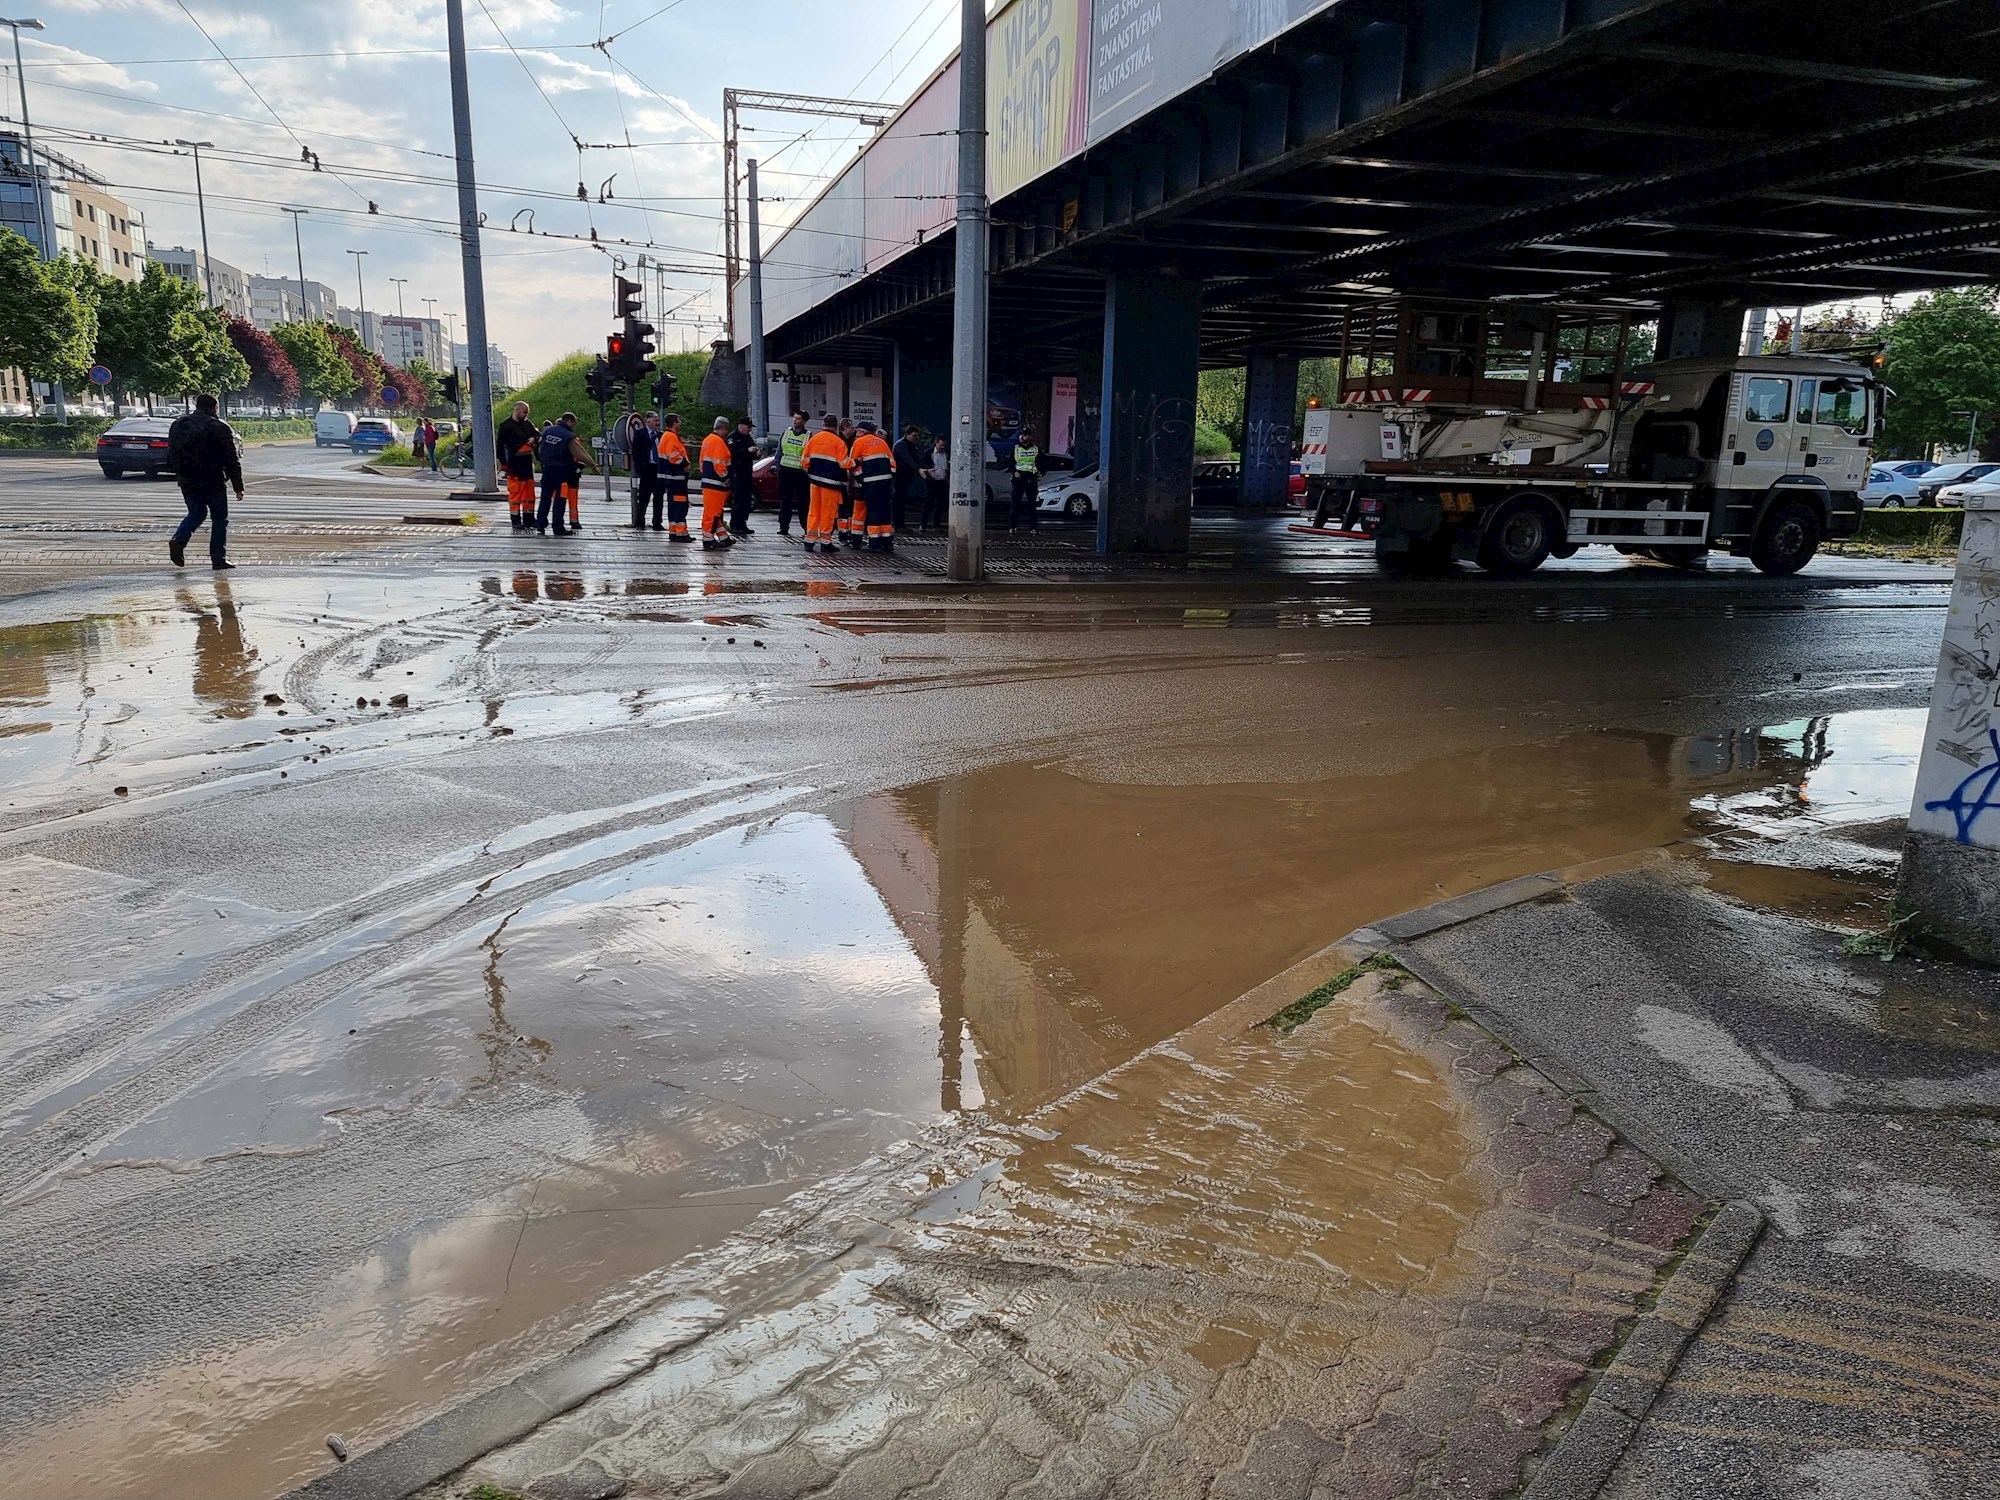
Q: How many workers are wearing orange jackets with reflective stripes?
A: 4